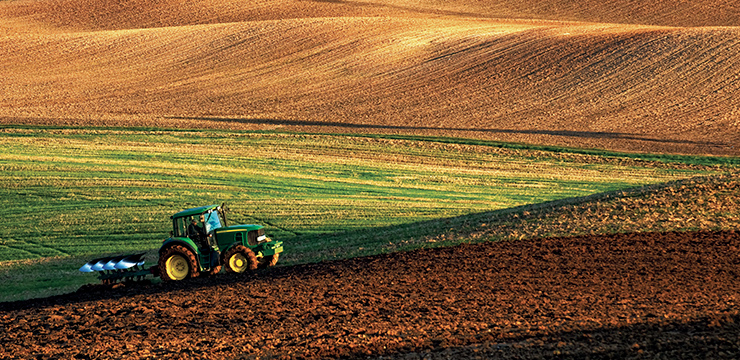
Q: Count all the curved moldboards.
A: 4